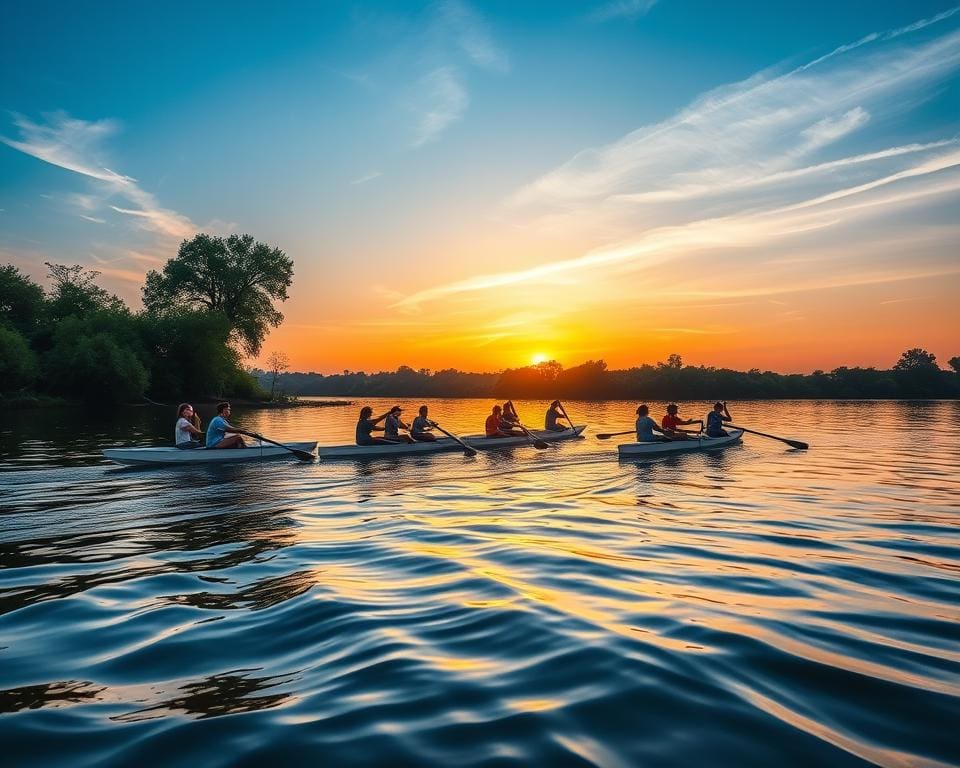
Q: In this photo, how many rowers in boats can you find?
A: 11